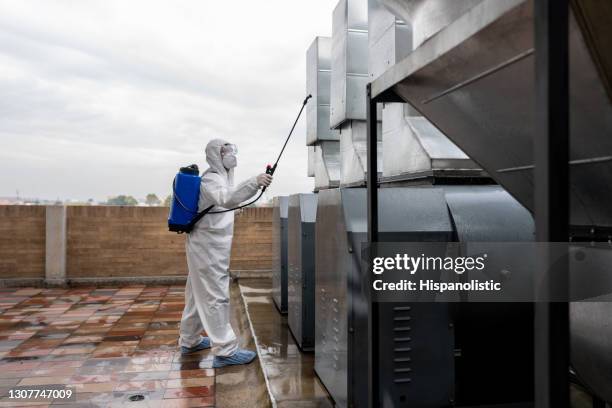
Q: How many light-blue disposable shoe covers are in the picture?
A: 2